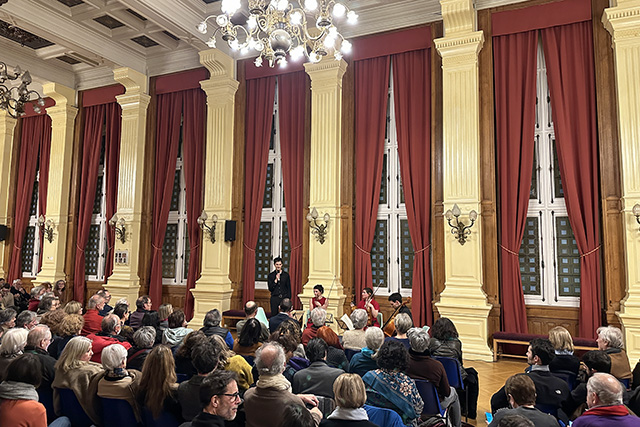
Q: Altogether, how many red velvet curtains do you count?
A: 12